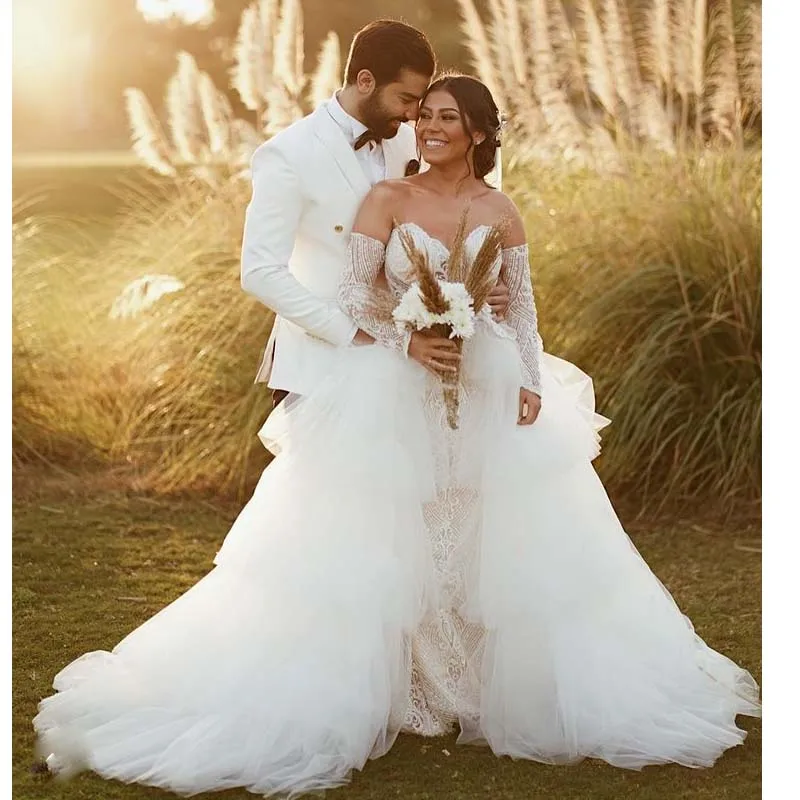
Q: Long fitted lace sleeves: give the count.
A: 2